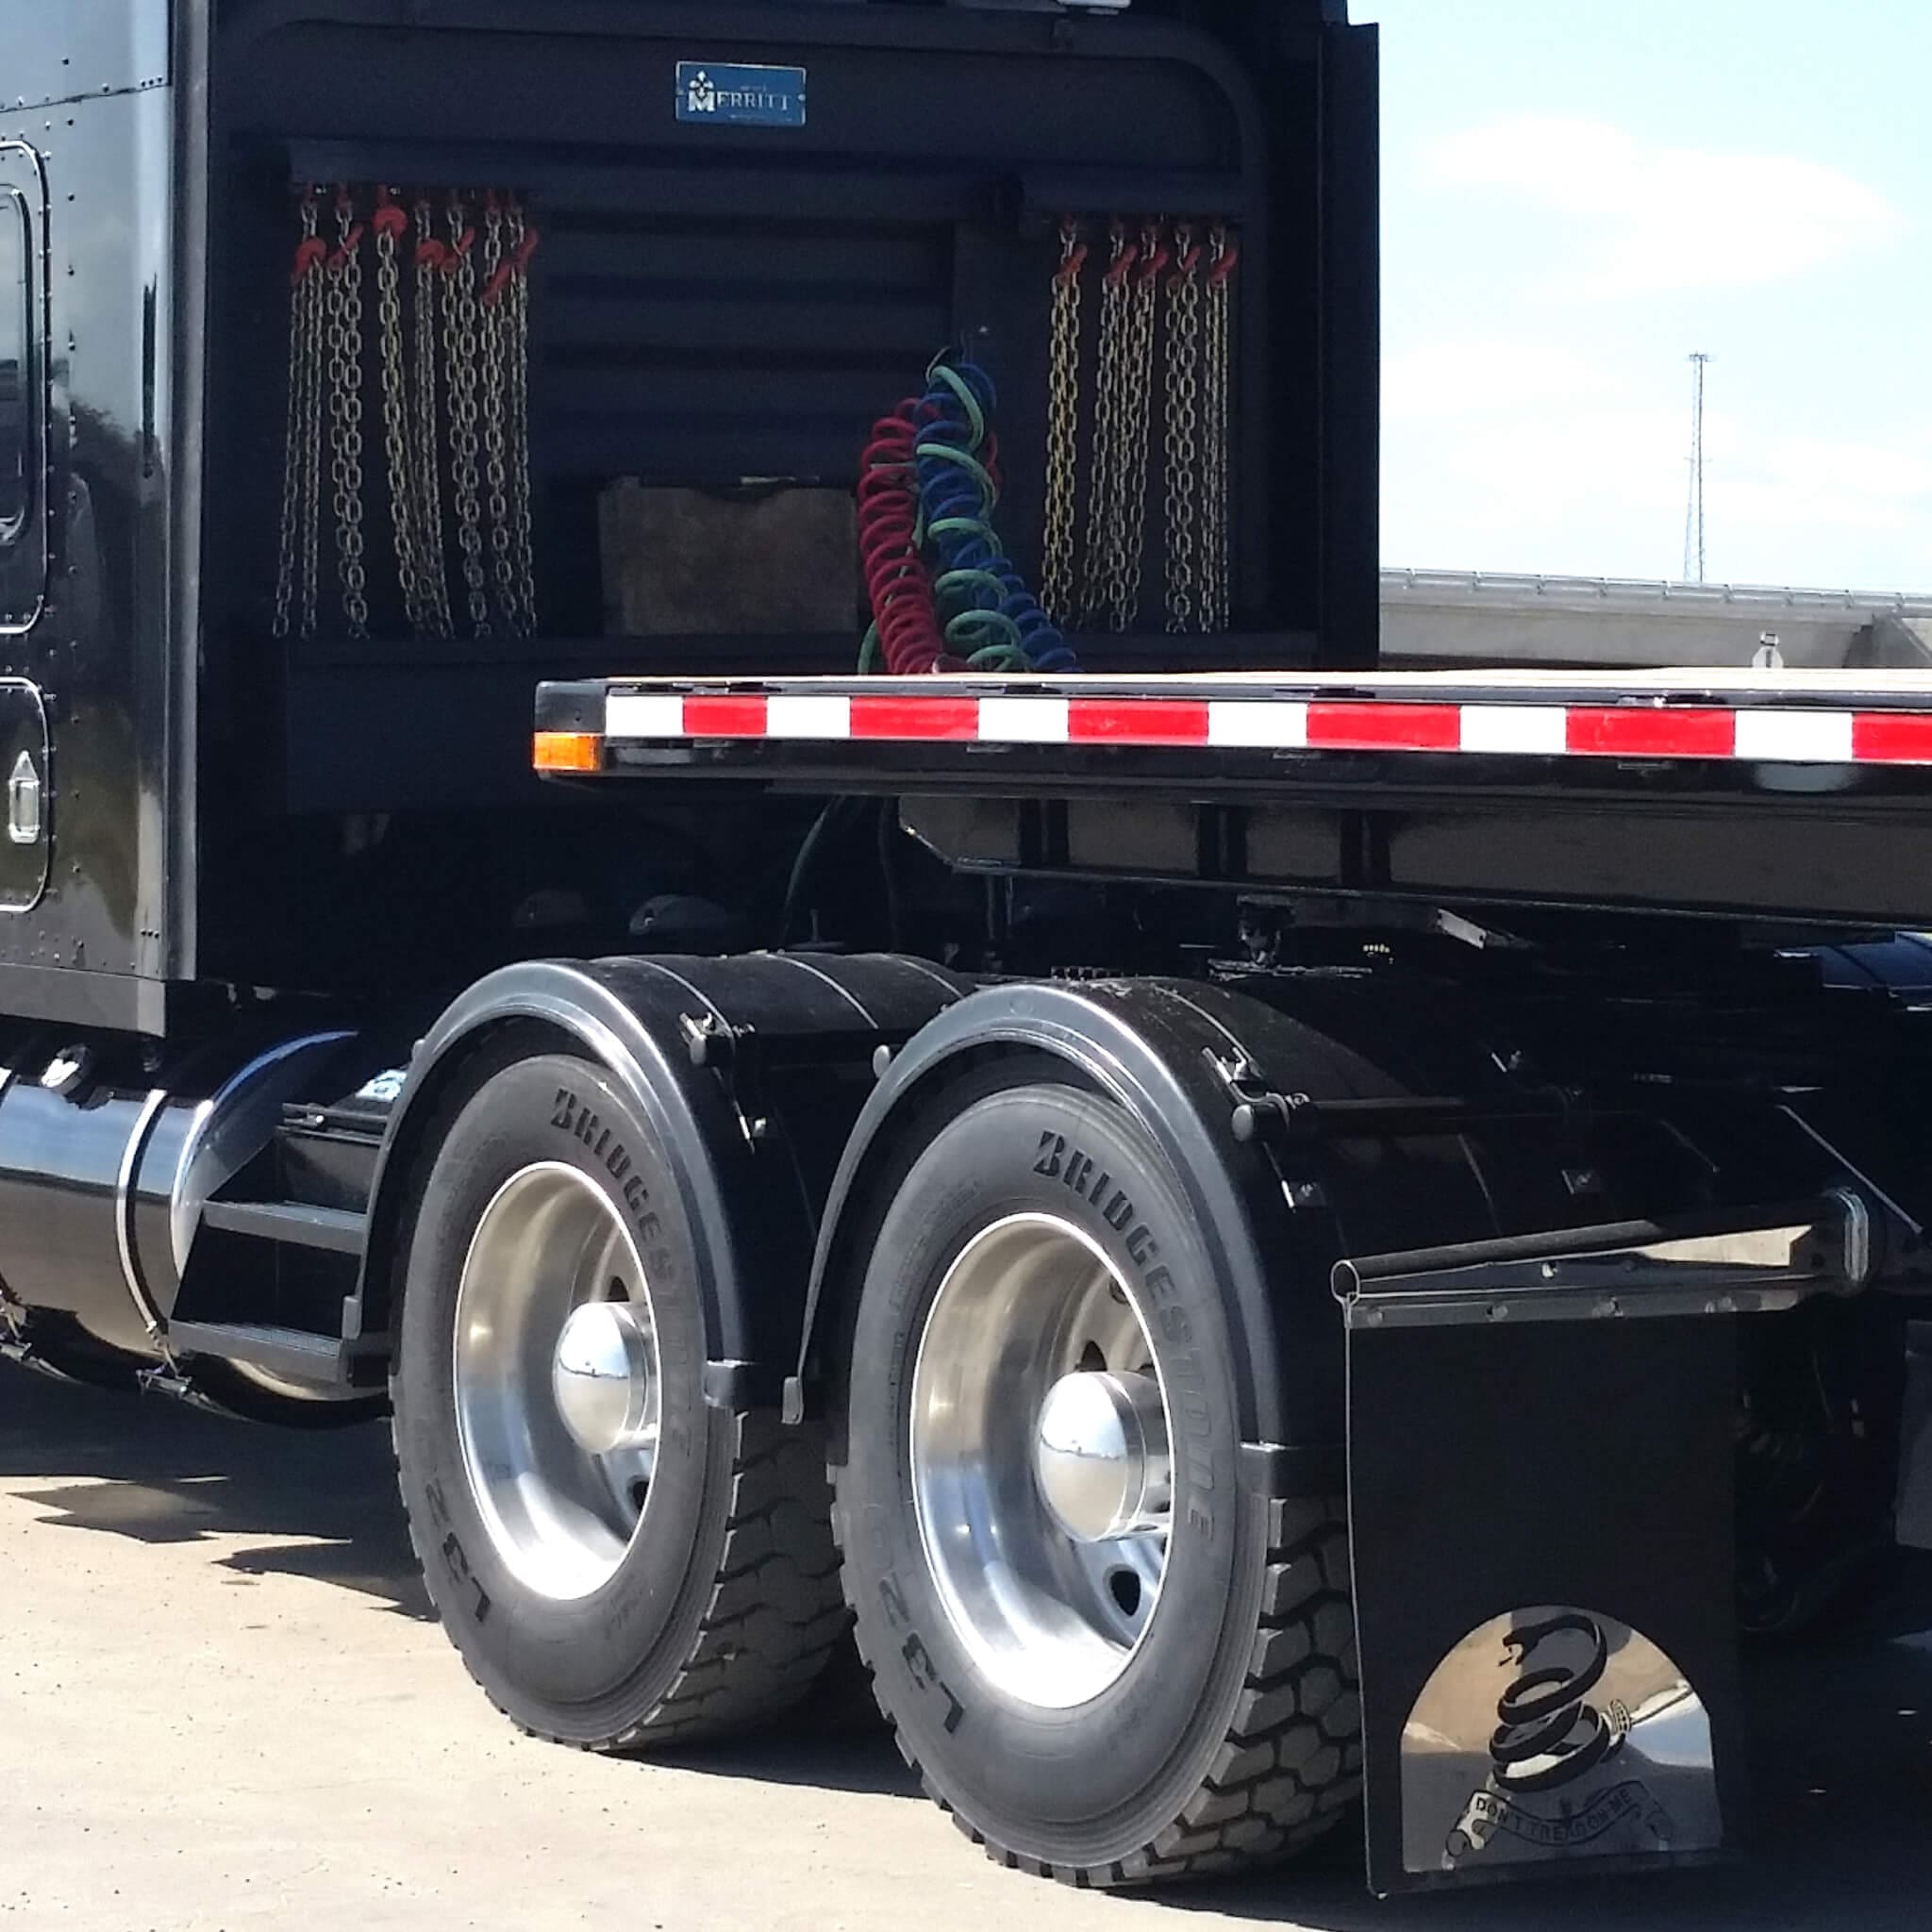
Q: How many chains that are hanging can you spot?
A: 12